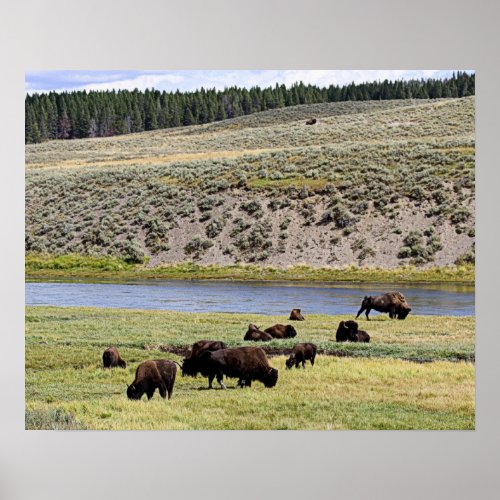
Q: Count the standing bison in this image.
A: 6